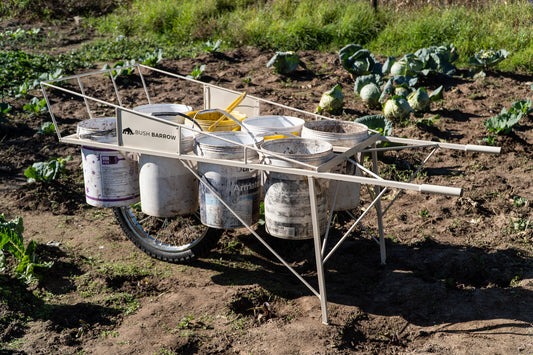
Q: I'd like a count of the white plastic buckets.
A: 7